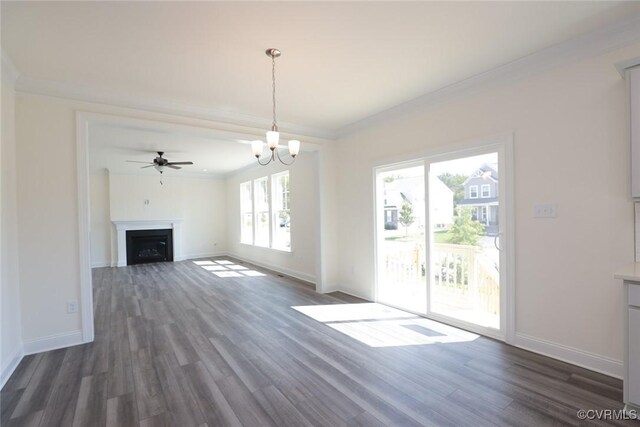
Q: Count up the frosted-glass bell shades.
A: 3